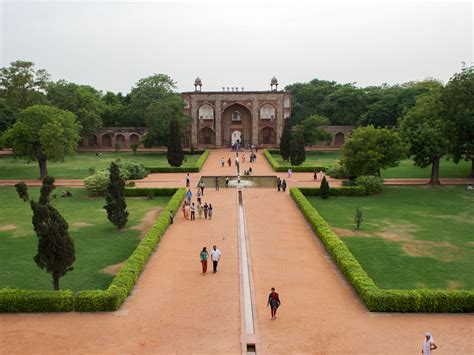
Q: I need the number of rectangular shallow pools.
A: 1